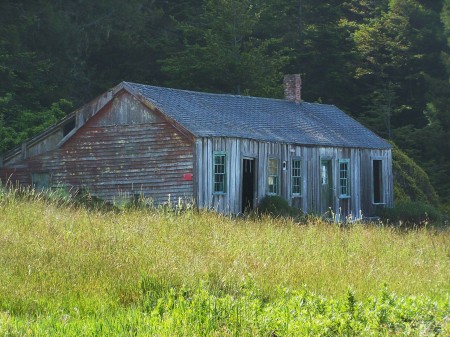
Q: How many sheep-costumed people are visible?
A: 0